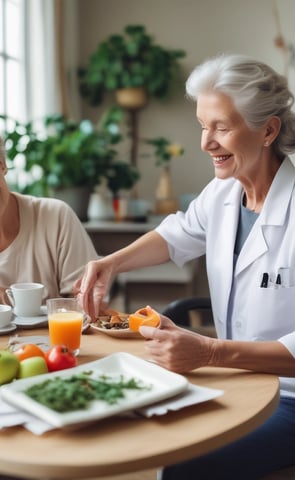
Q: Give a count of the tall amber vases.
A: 1